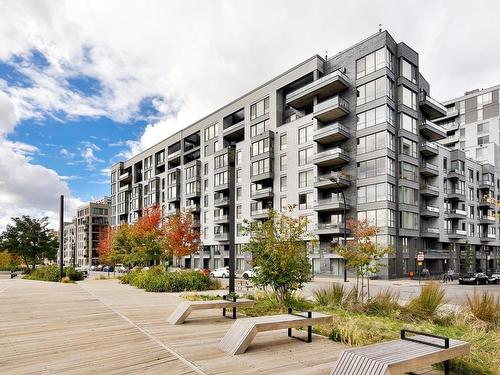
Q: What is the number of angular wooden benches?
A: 3